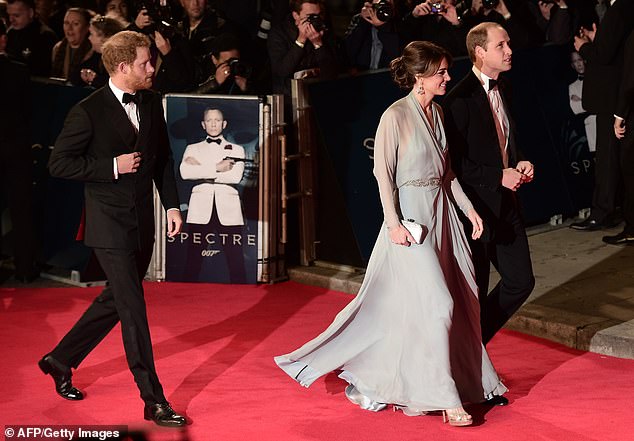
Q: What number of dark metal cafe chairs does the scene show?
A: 0